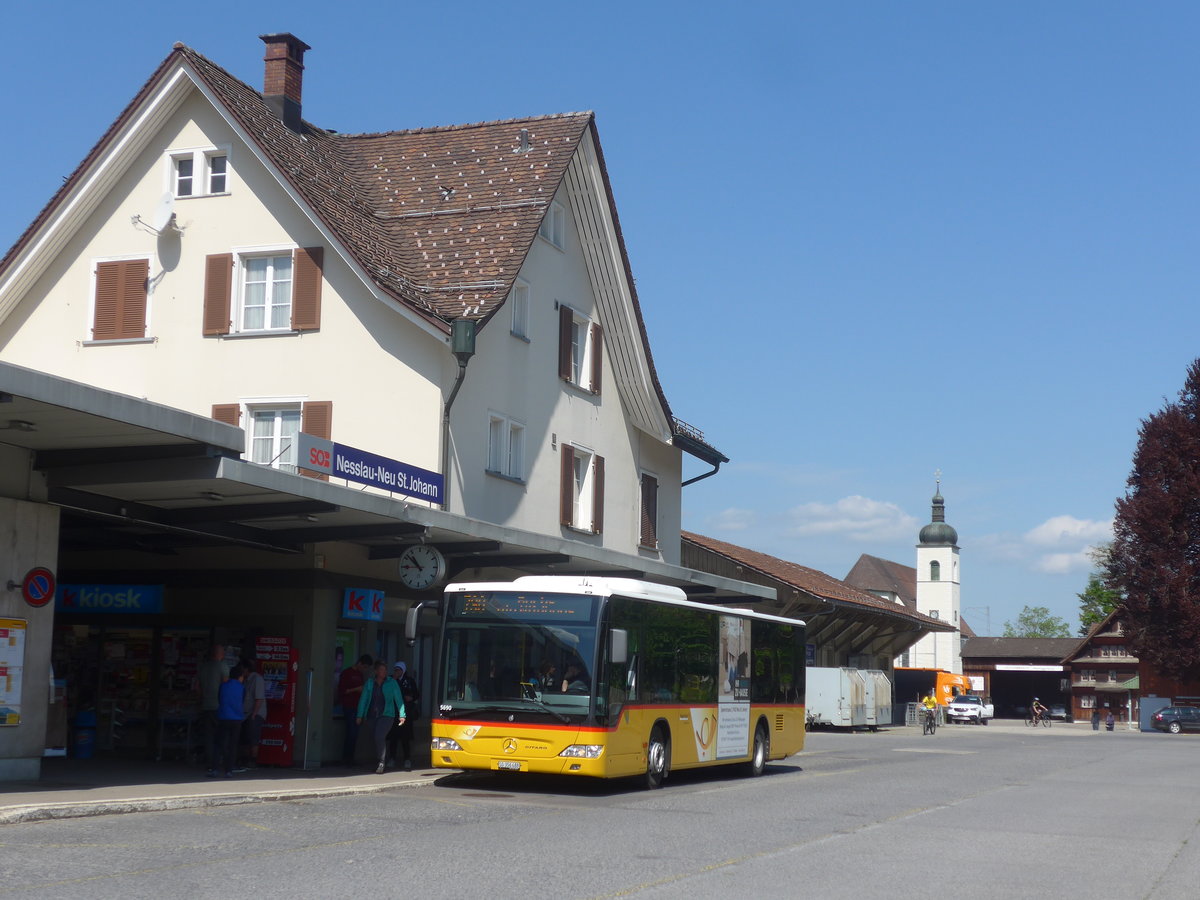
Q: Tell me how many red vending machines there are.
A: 1